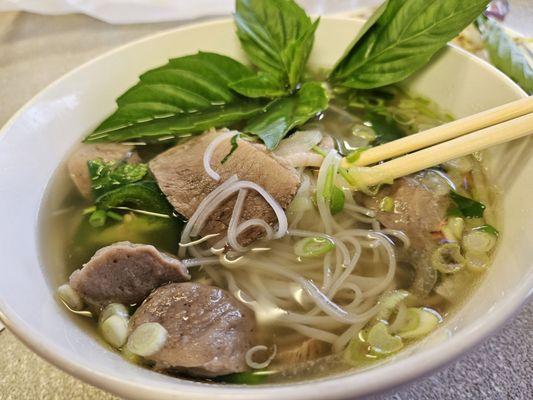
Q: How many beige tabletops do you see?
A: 1